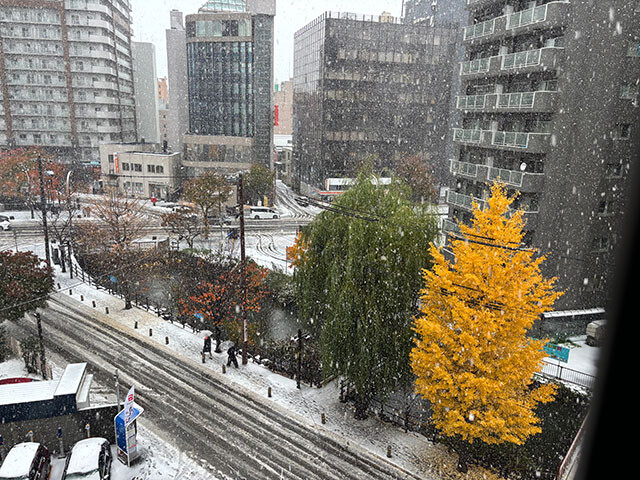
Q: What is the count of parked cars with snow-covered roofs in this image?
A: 2